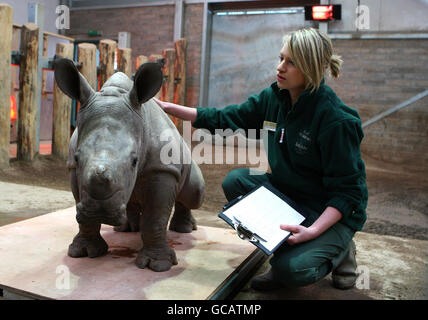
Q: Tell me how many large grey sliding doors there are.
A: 1